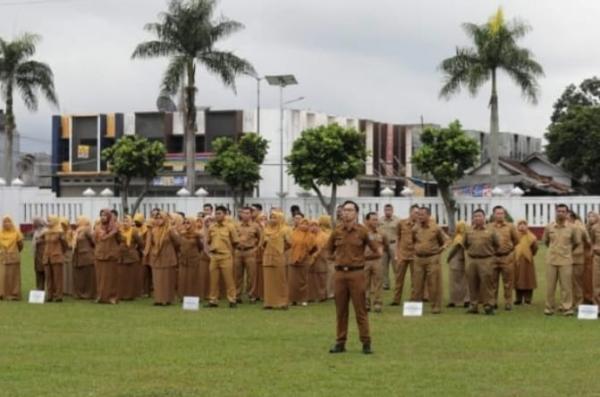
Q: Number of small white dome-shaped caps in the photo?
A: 10